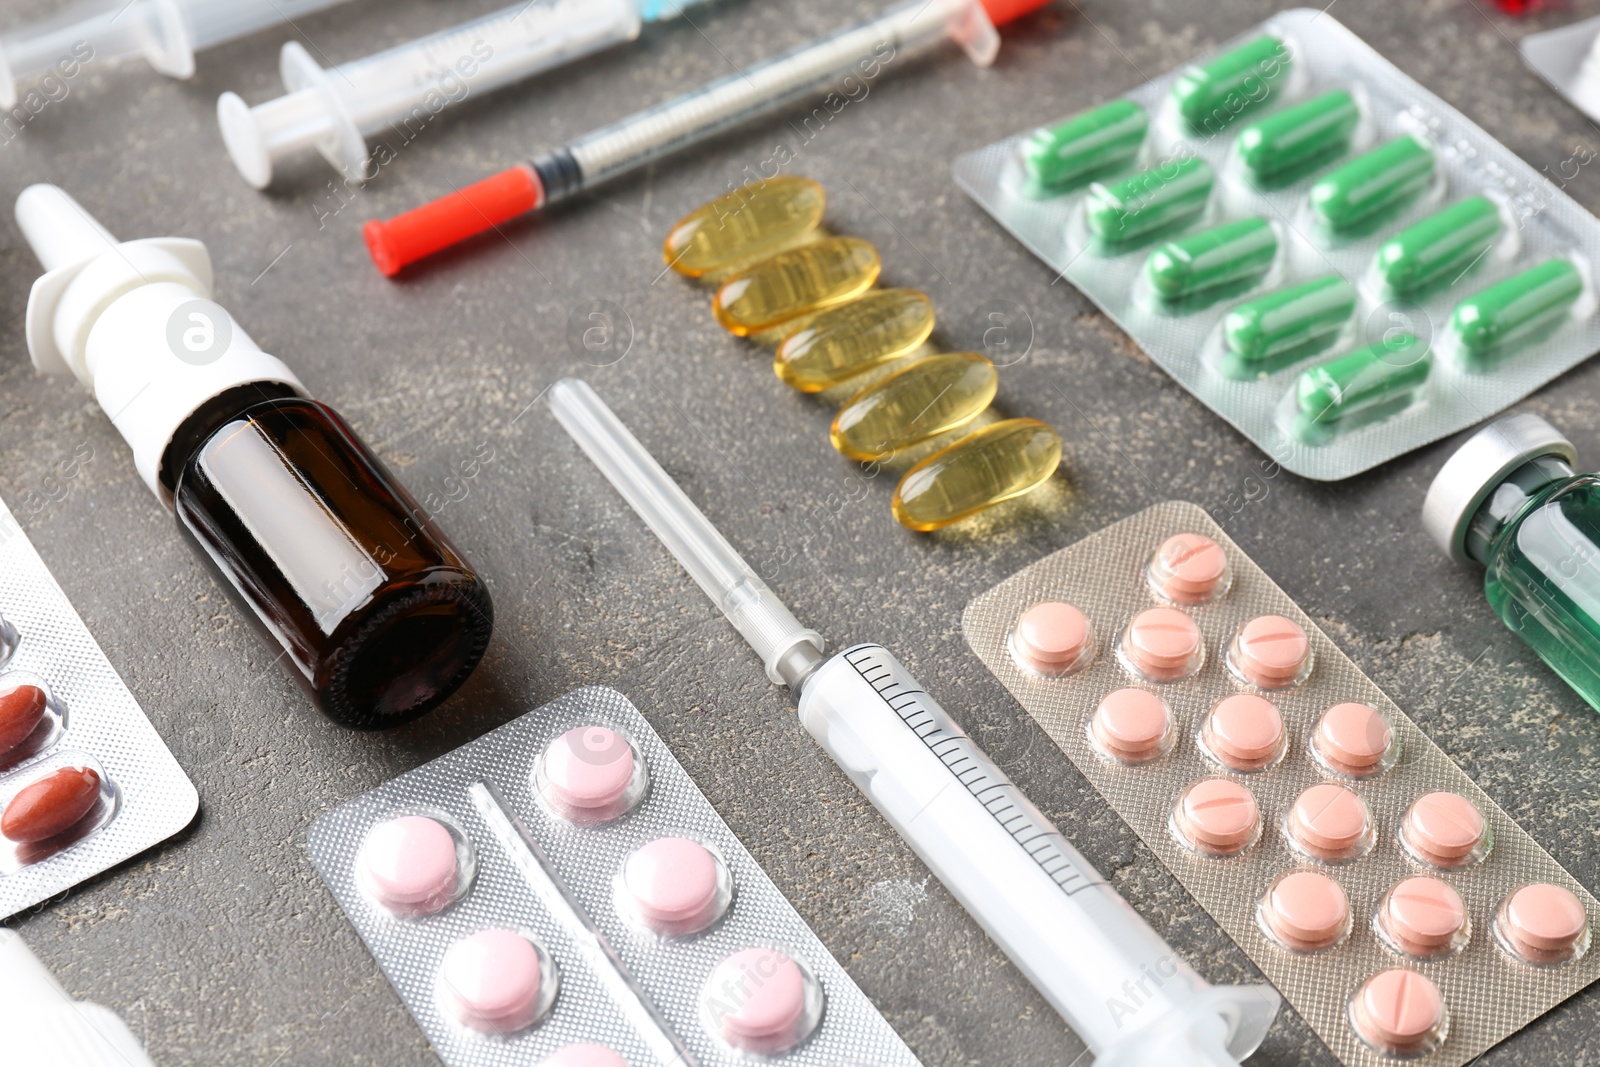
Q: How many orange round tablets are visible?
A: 14